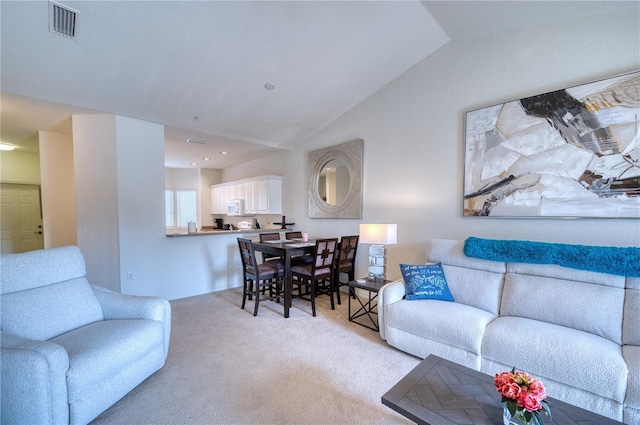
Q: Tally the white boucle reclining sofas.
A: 1